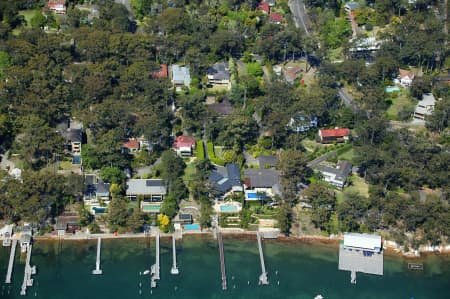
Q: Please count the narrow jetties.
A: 7